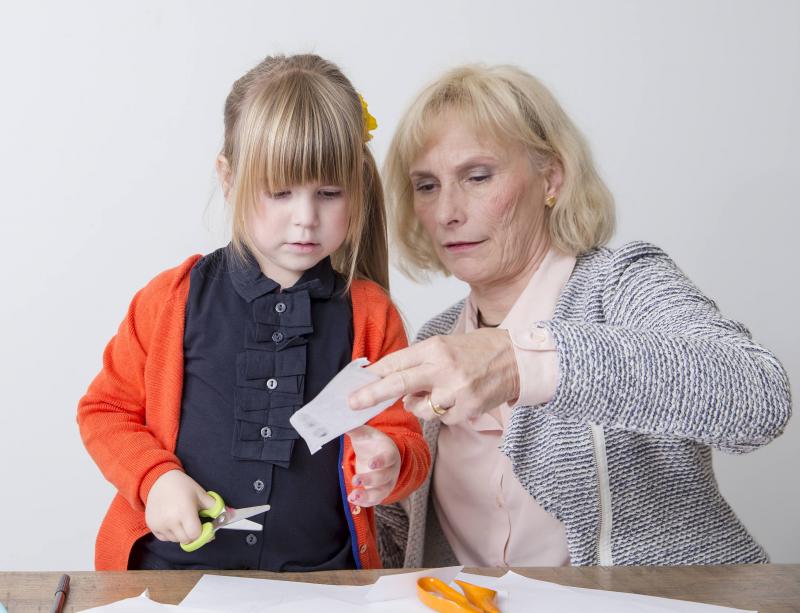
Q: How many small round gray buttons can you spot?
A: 6